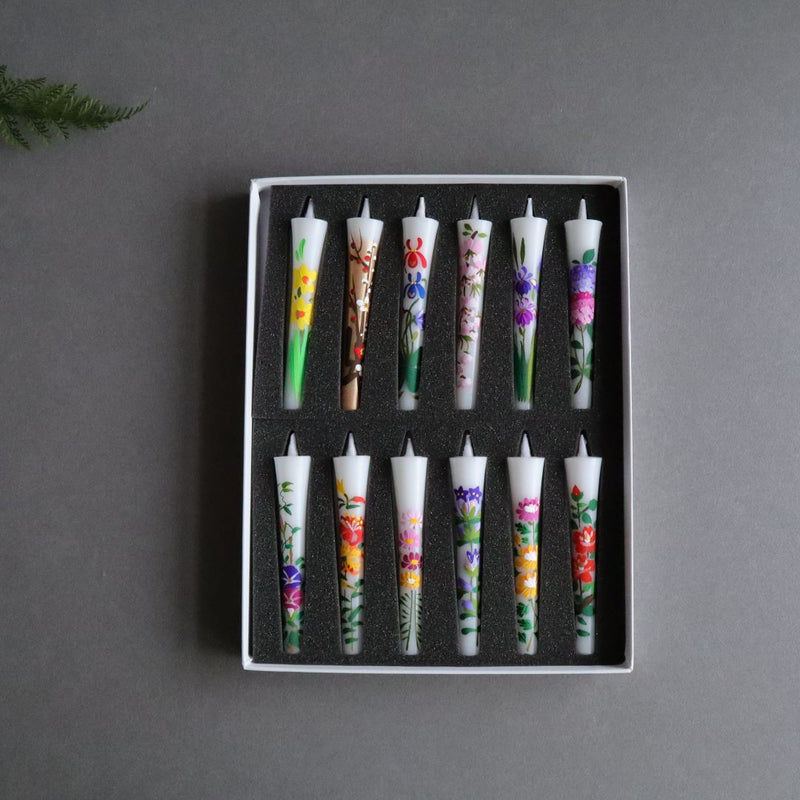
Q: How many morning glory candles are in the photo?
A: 1